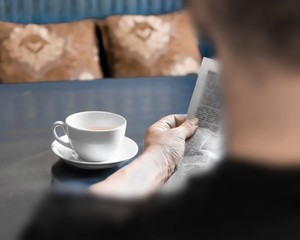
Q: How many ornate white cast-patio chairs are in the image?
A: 0